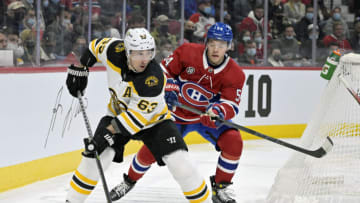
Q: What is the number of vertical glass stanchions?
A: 8